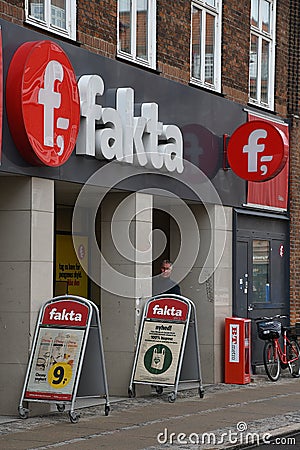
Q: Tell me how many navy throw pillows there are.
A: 0